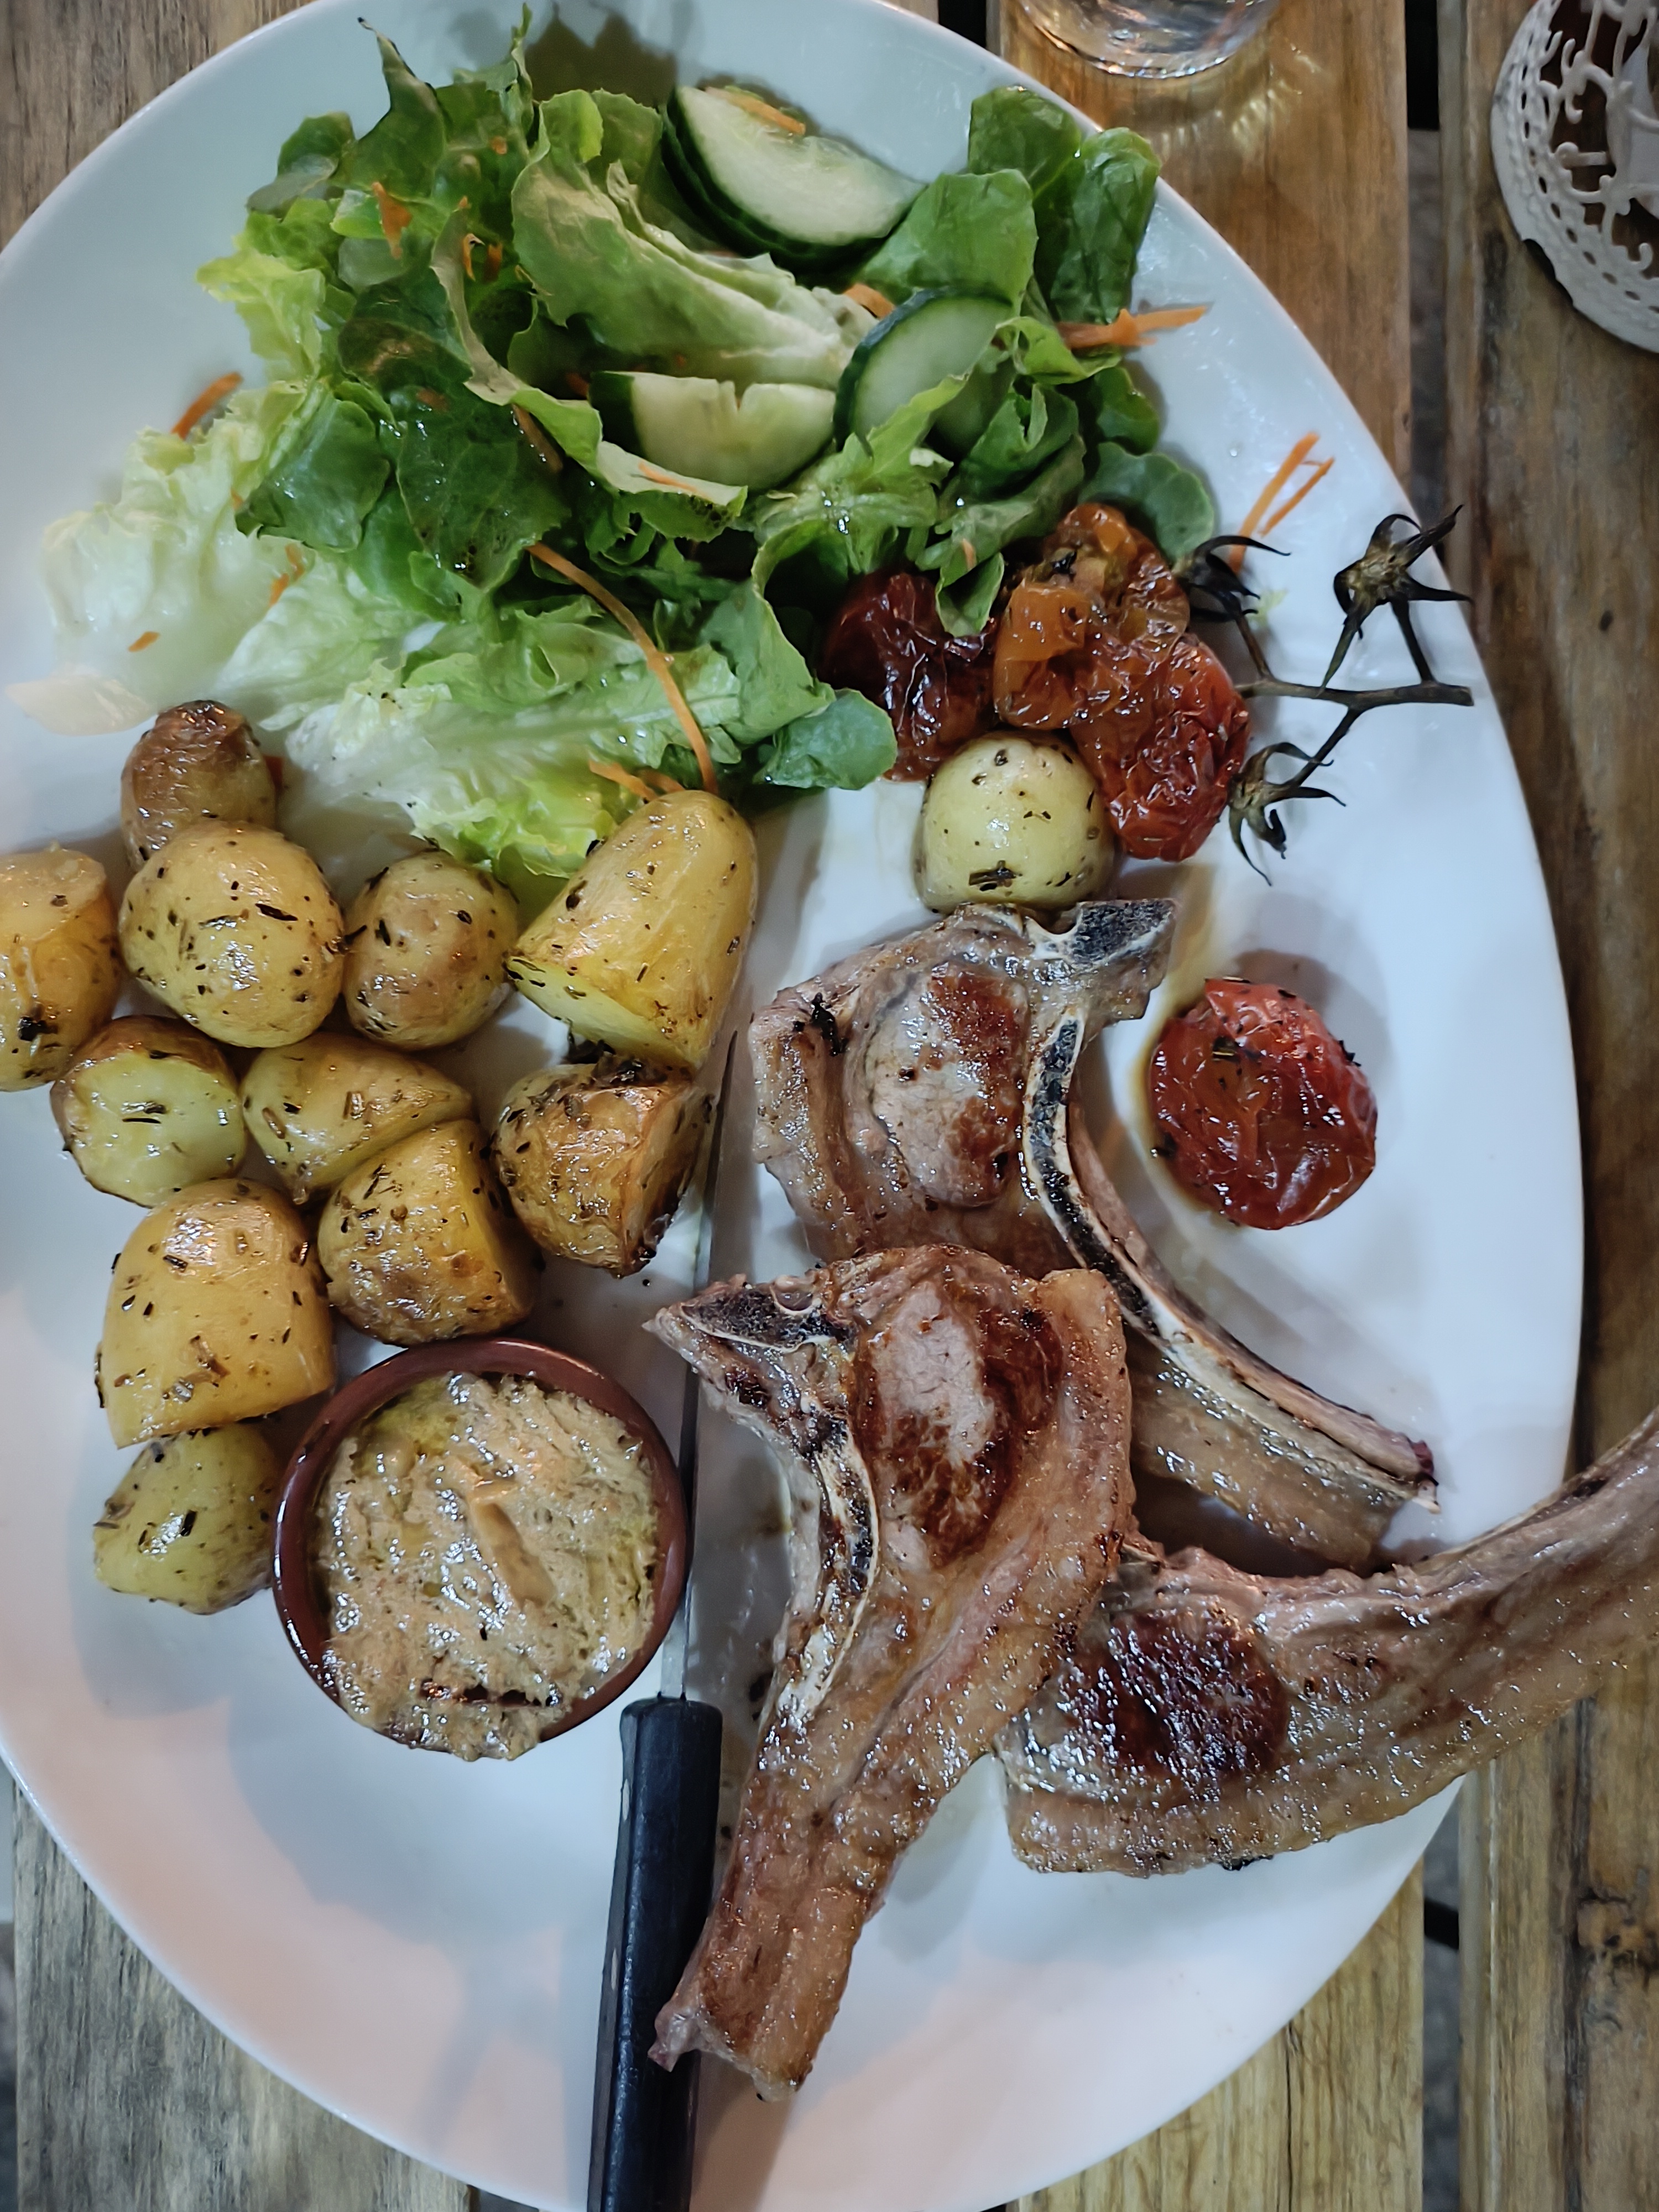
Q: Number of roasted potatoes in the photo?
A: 12